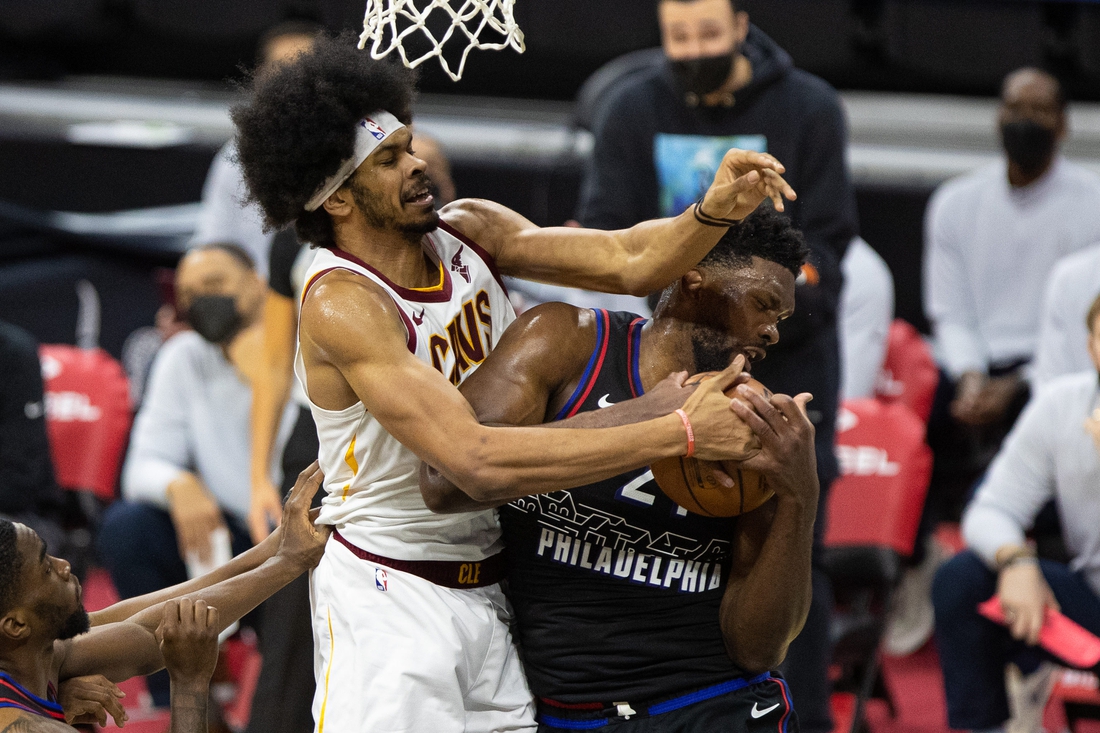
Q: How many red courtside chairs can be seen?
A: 3